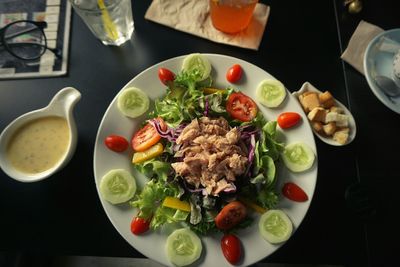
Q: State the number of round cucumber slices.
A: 7